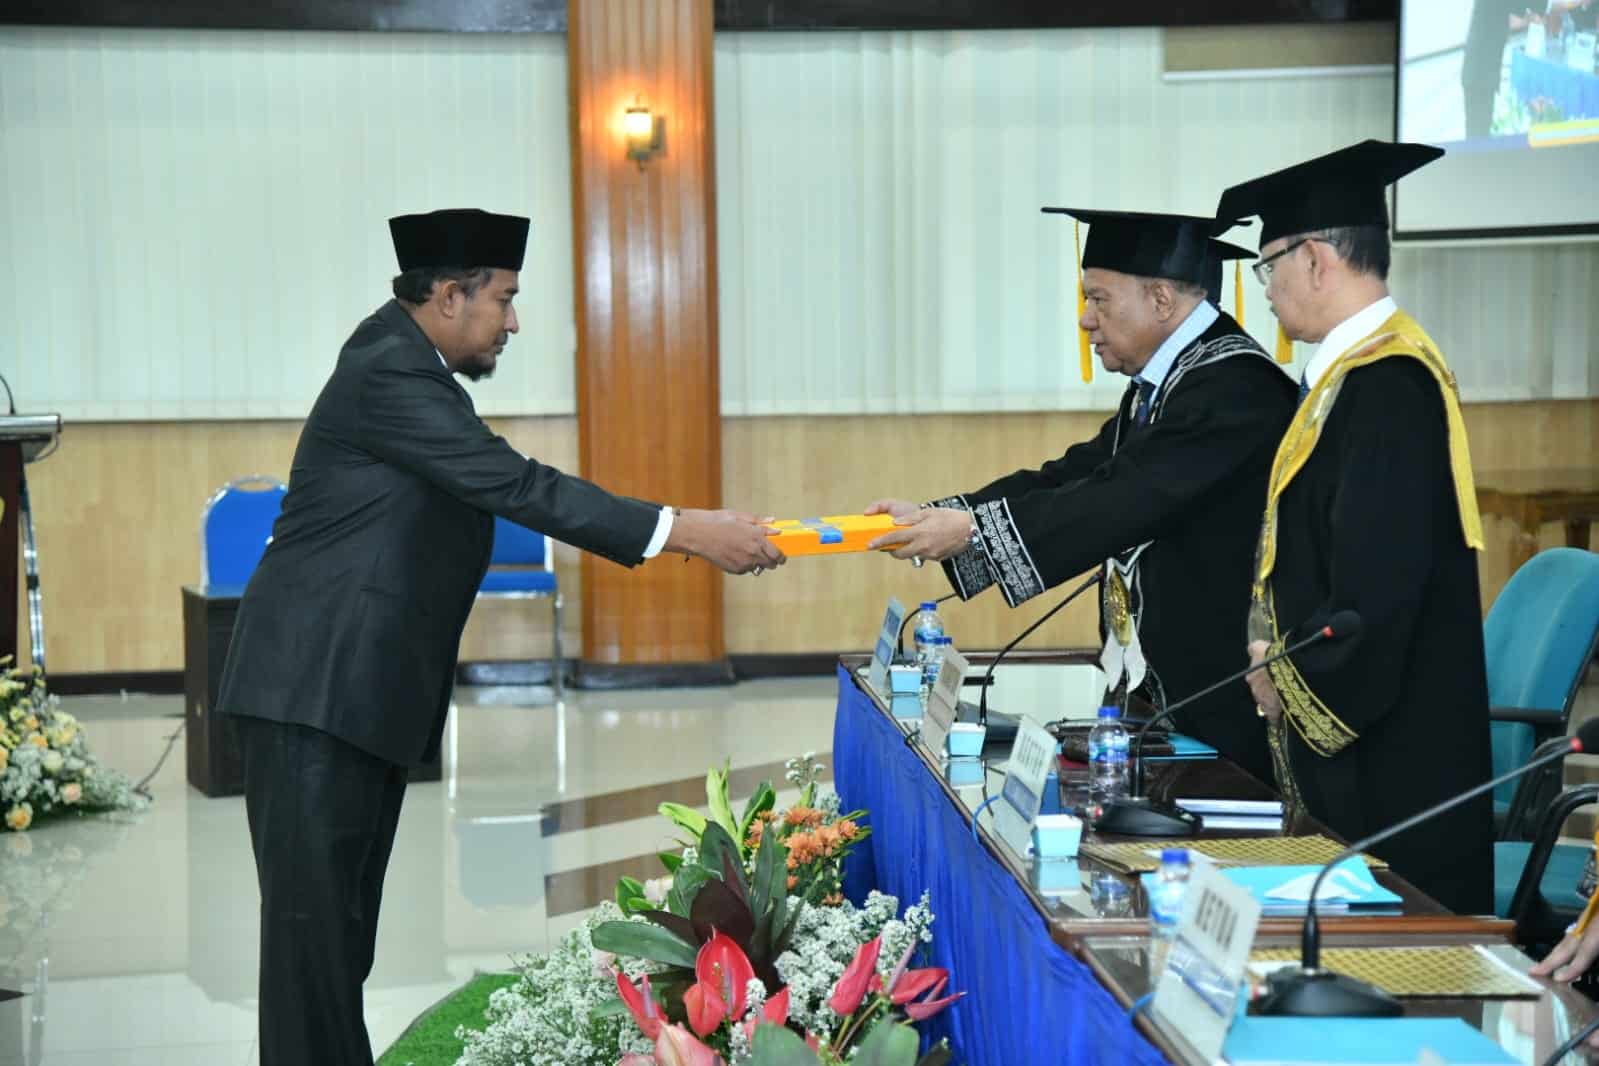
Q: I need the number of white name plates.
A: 4